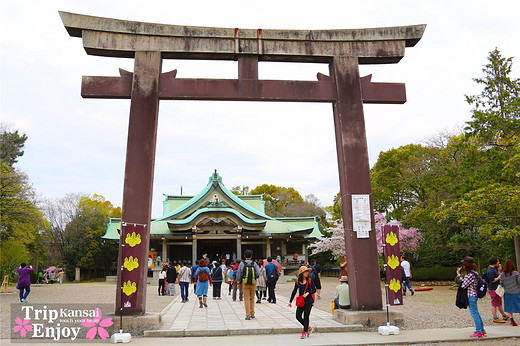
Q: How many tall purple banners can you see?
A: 2